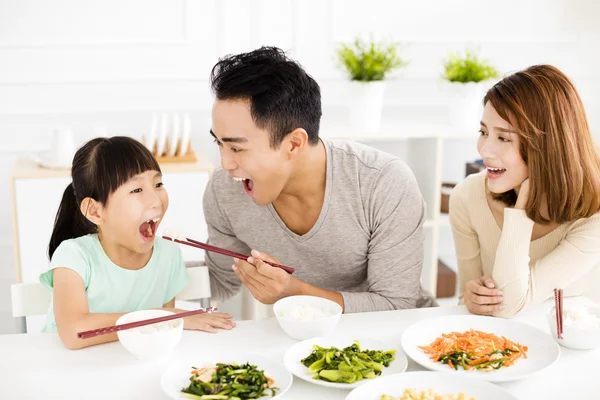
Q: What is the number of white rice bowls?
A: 3